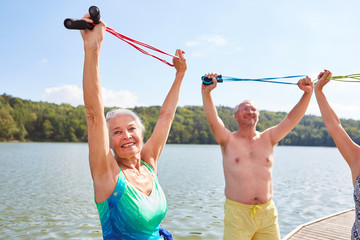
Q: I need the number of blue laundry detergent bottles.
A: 0